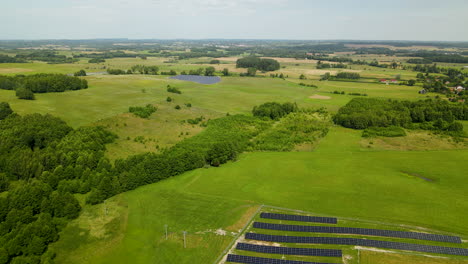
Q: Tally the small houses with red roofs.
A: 2